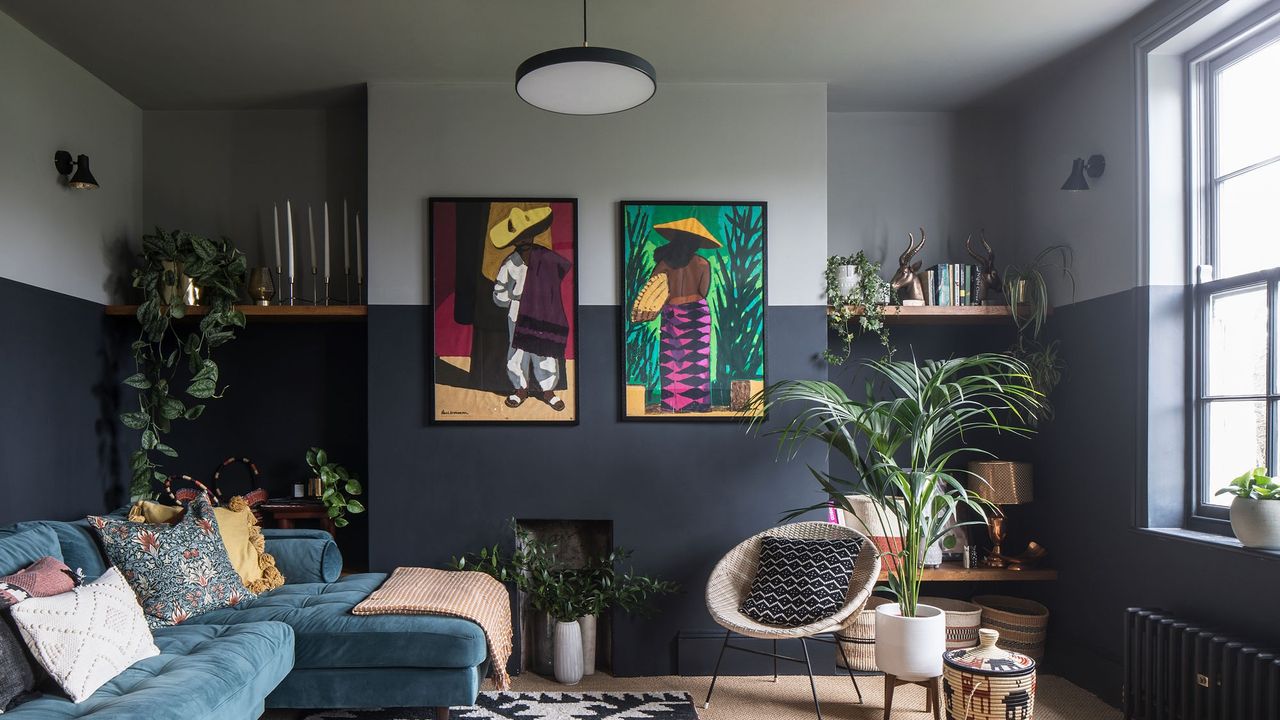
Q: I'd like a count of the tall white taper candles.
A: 6